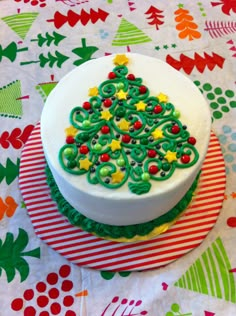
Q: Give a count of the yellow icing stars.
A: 13